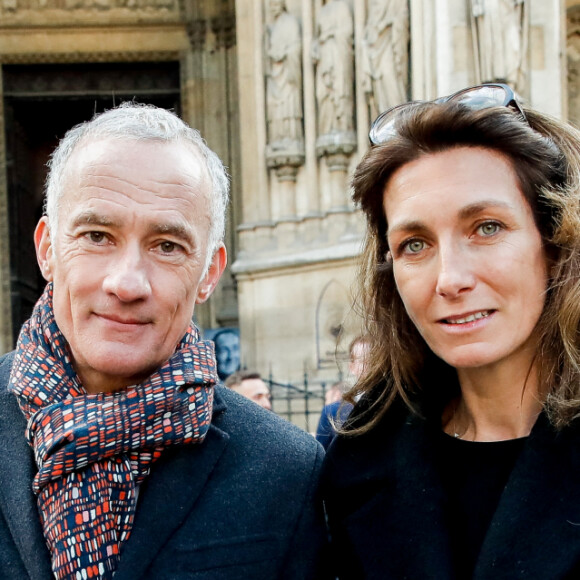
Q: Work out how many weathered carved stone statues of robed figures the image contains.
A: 4